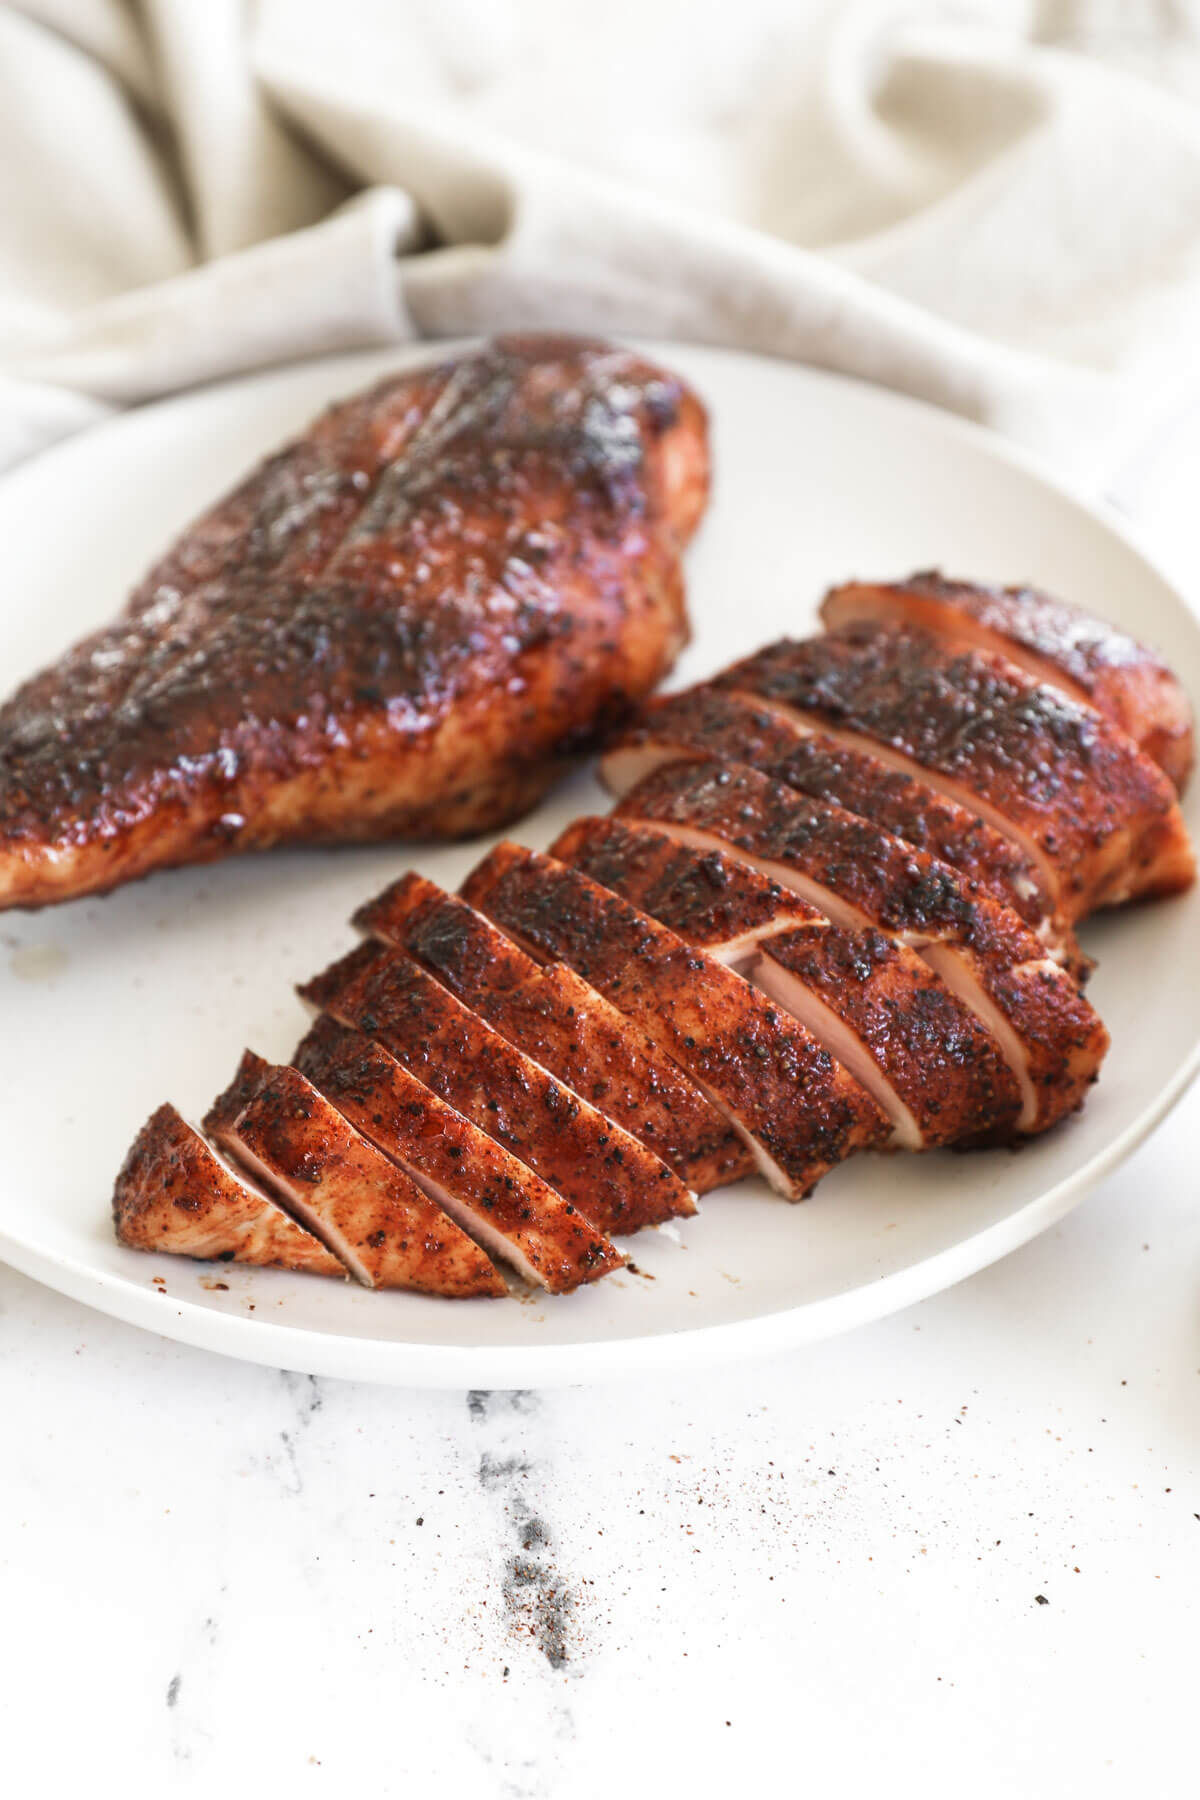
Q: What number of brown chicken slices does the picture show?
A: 11